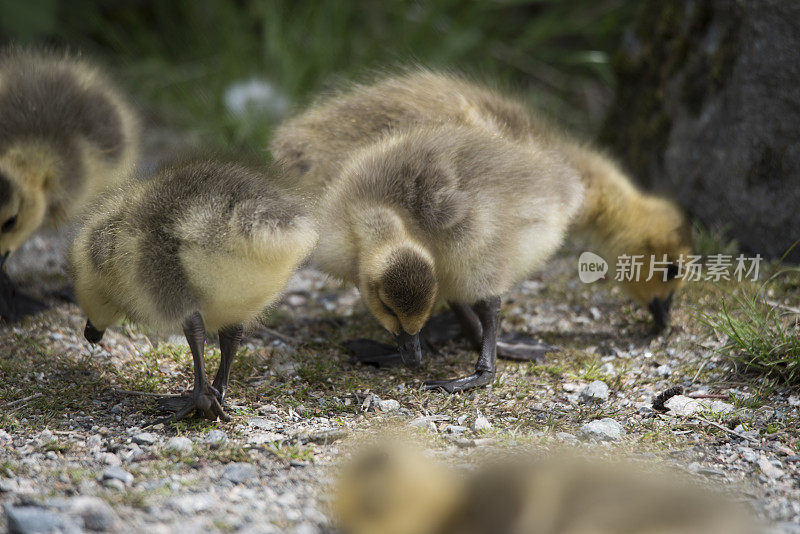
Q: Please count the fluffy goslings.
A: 5